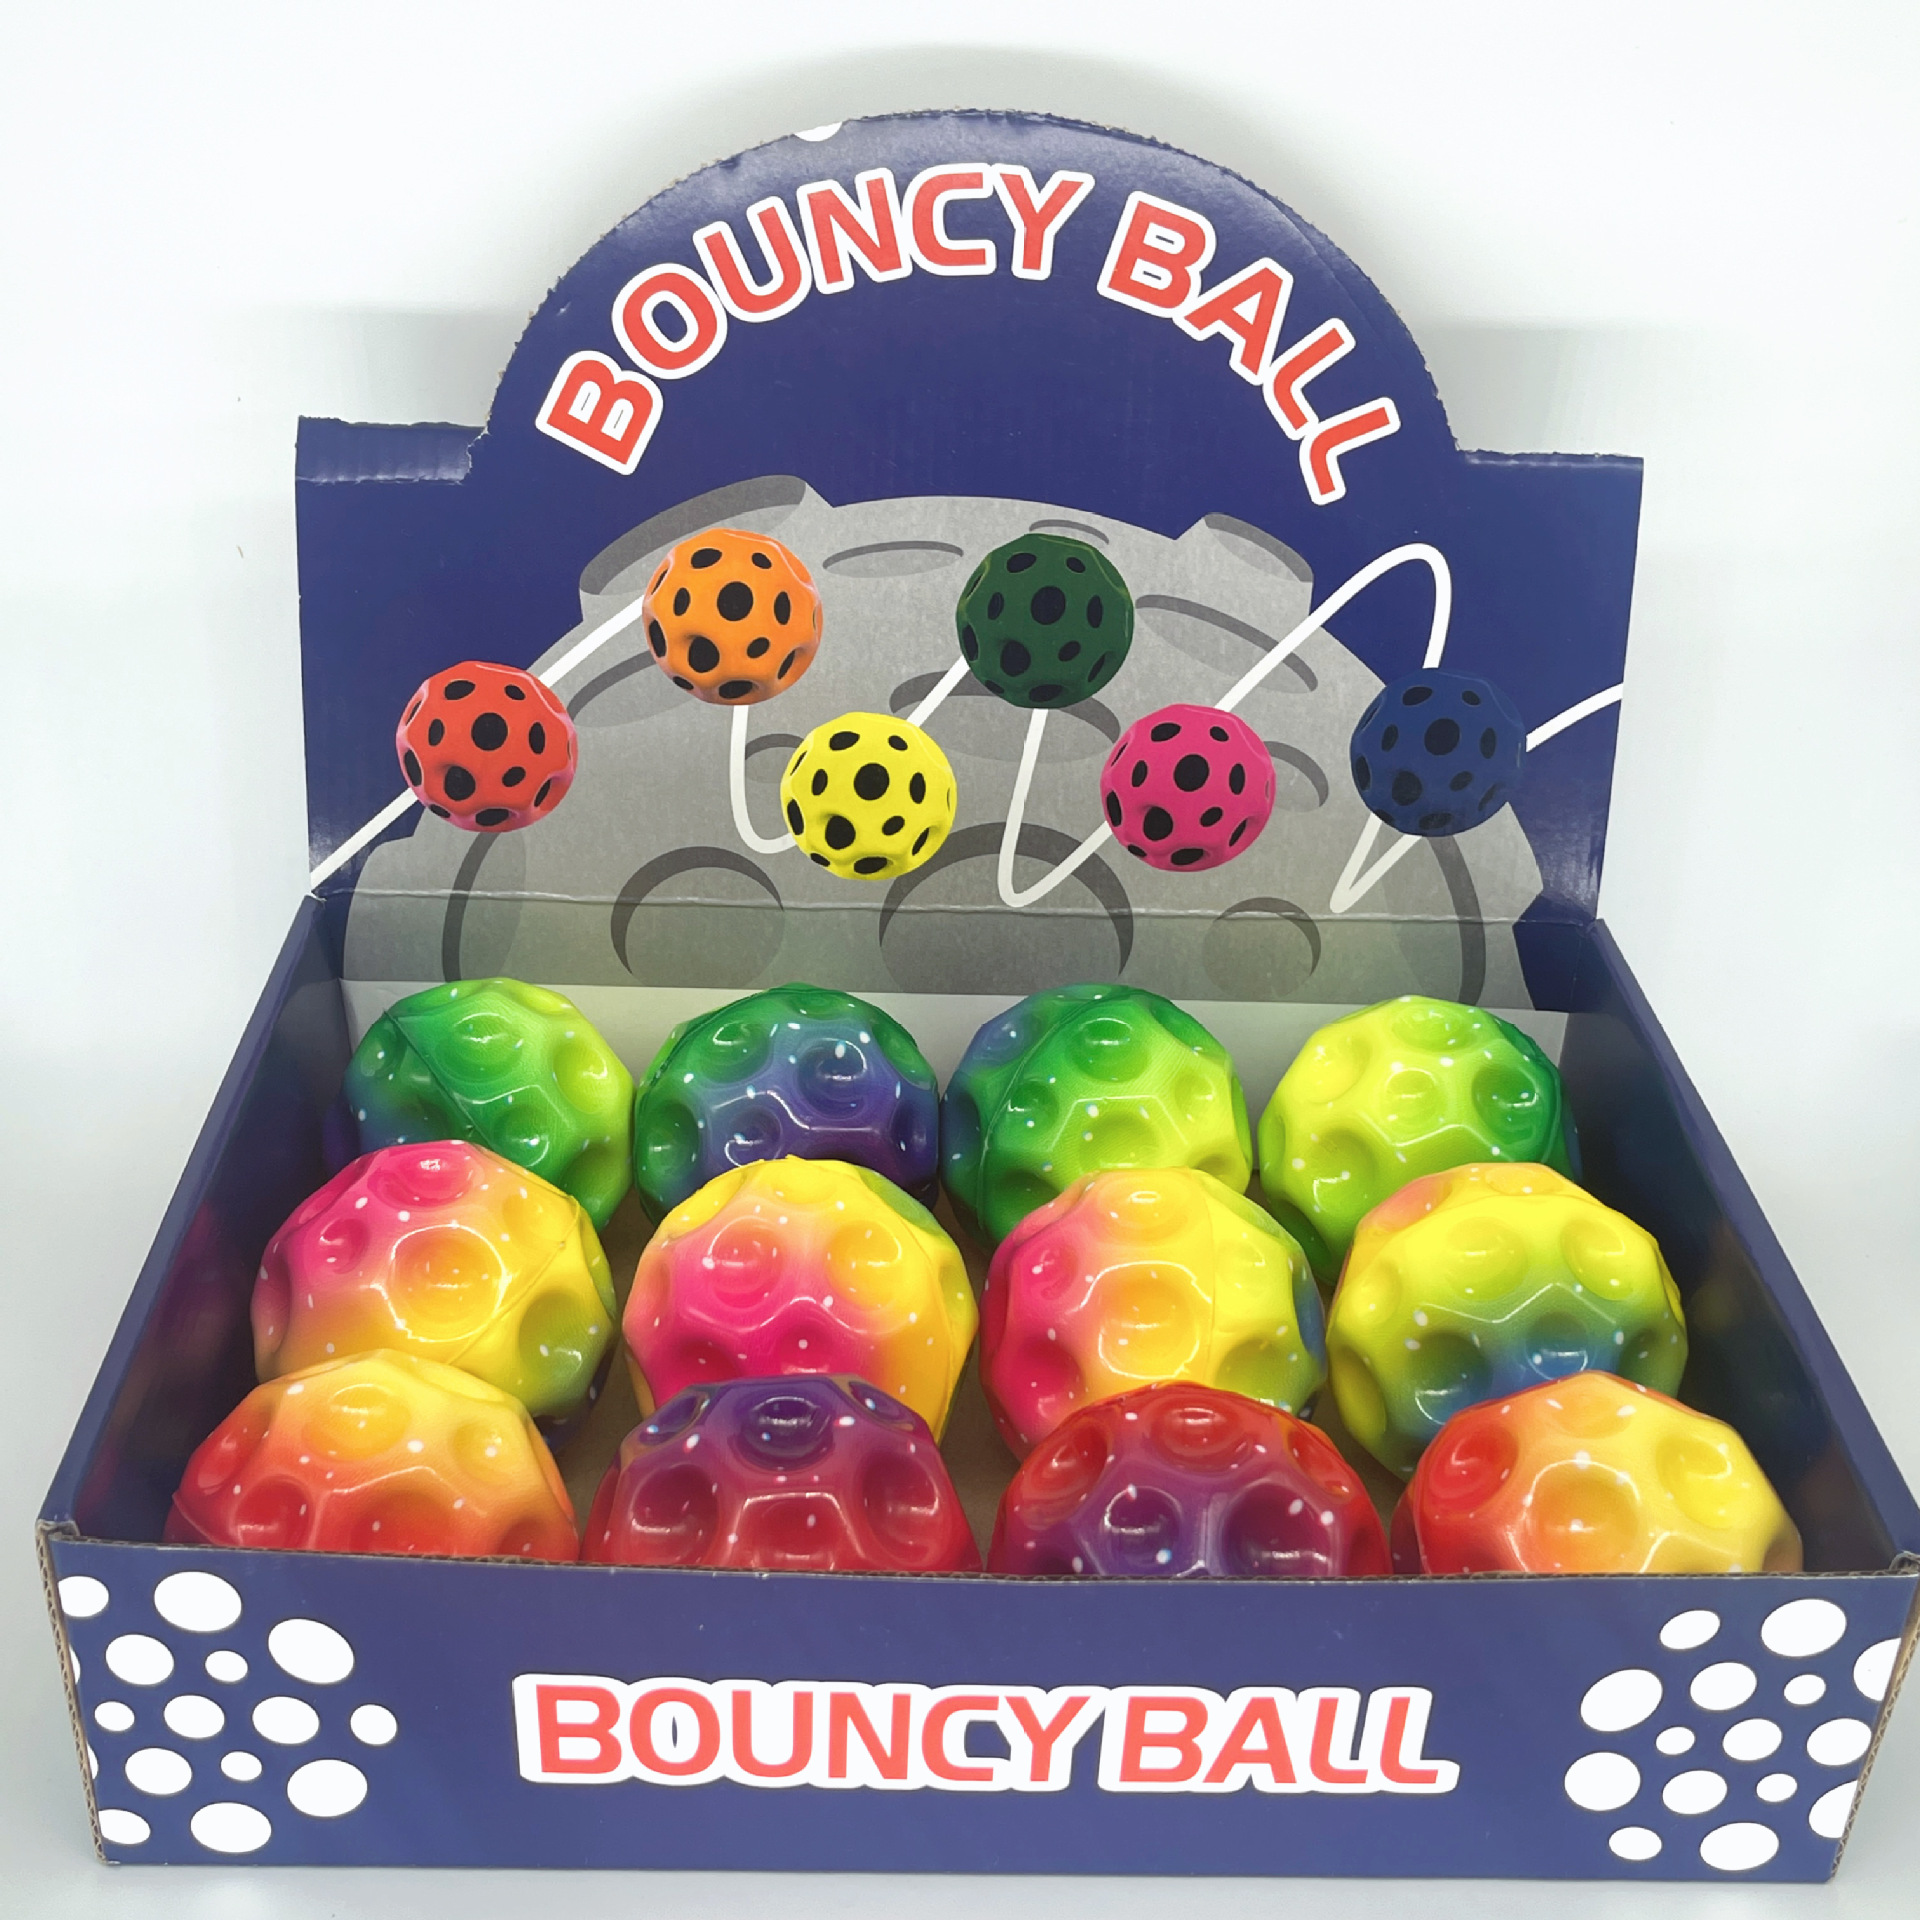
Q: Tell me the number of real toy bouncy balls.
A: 12